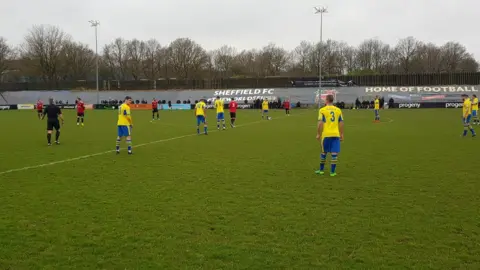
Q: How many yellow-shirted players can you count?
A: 8